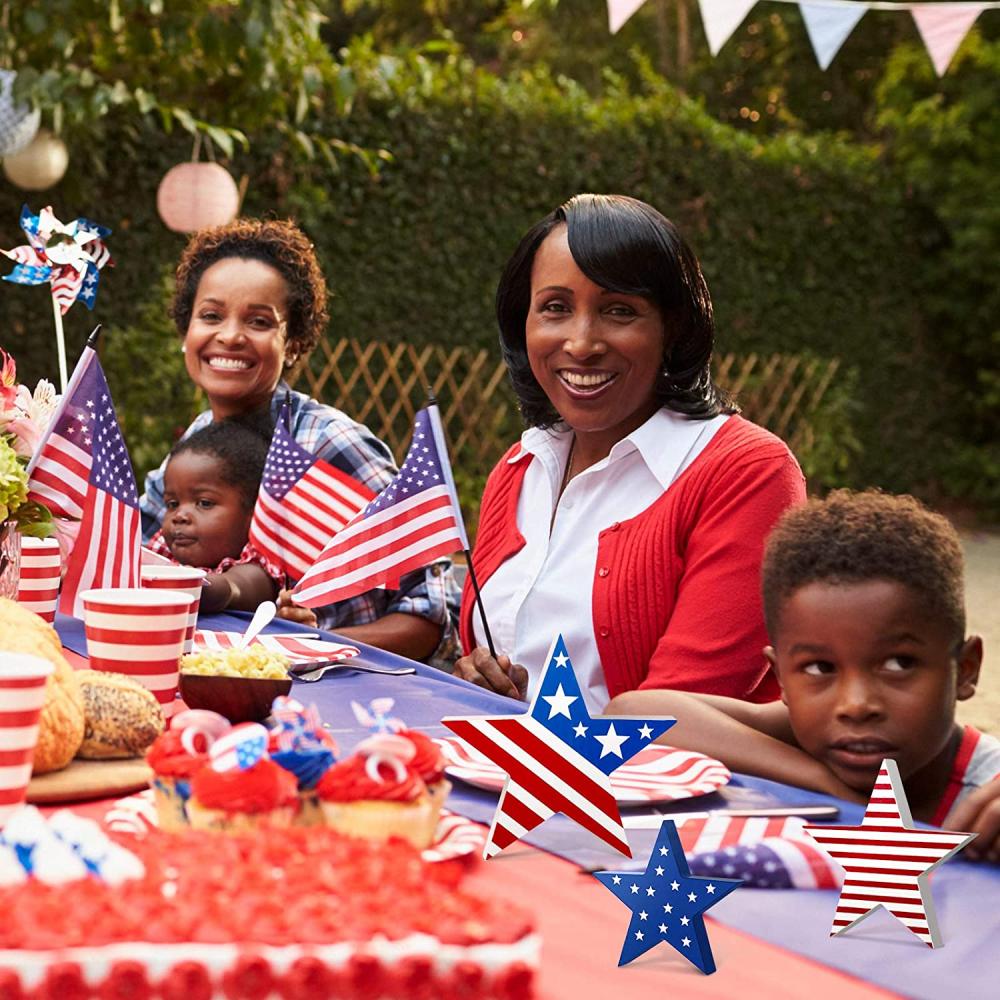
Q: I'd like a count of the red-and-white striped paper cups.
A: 4